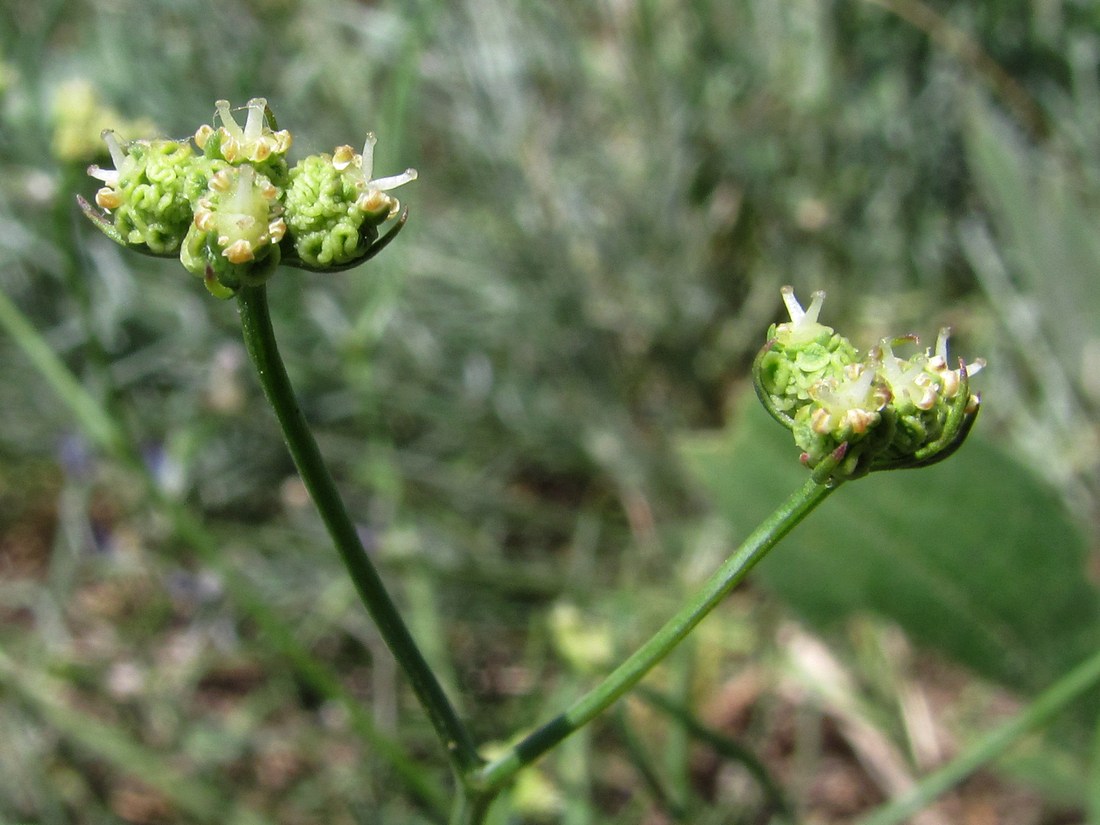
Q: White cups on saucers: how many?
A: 0